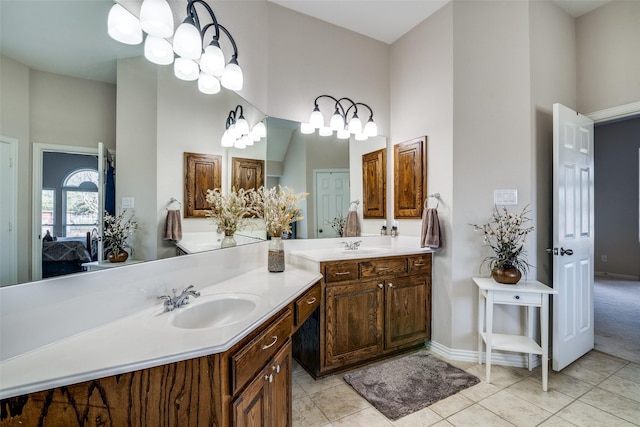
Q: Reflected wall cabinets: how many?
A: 3